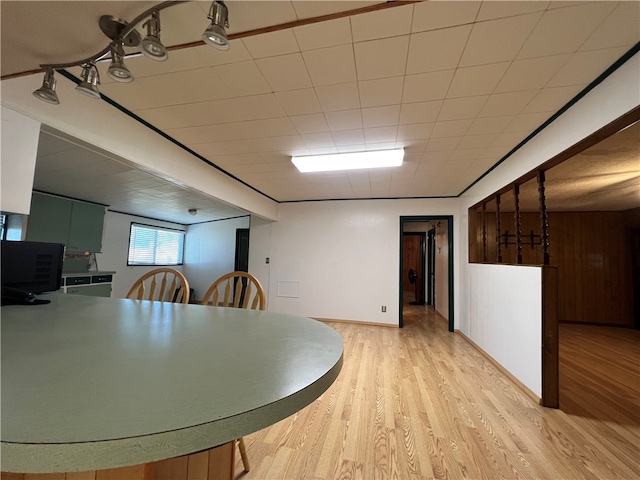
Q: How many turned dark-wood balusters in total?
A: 4